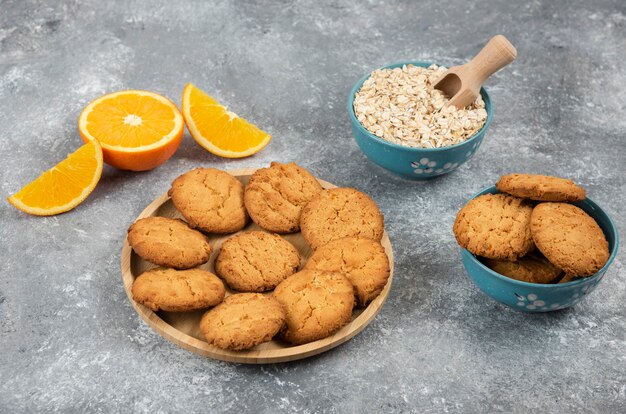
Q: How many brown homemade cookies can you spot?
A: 13